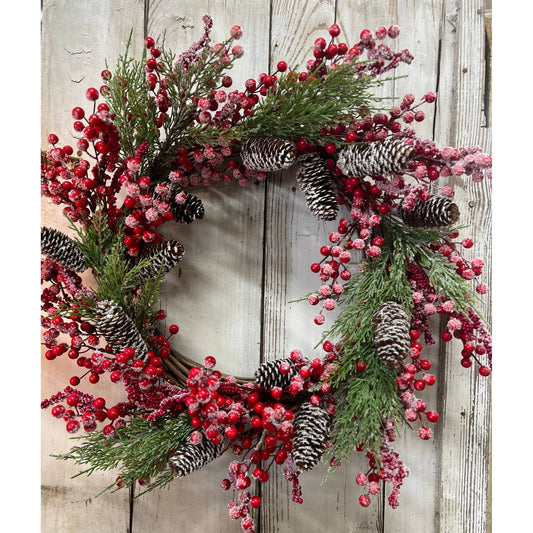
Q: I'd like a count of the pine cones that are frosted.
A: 12